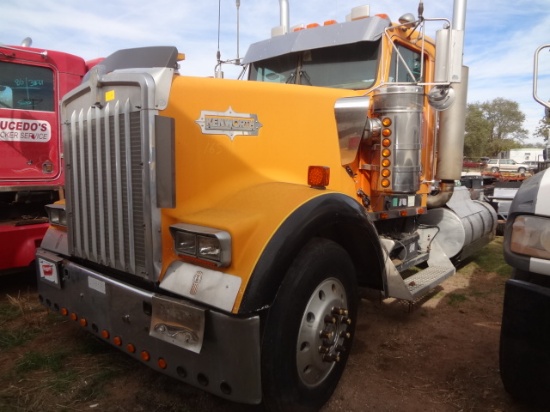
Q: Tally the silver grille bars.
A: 7